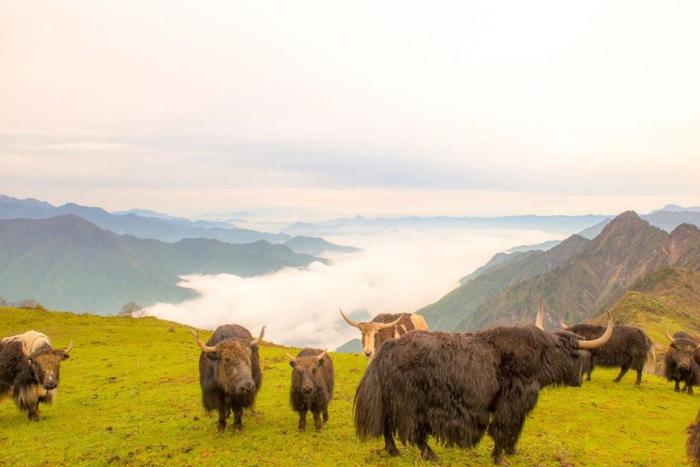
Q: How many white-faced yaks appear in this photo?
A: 1